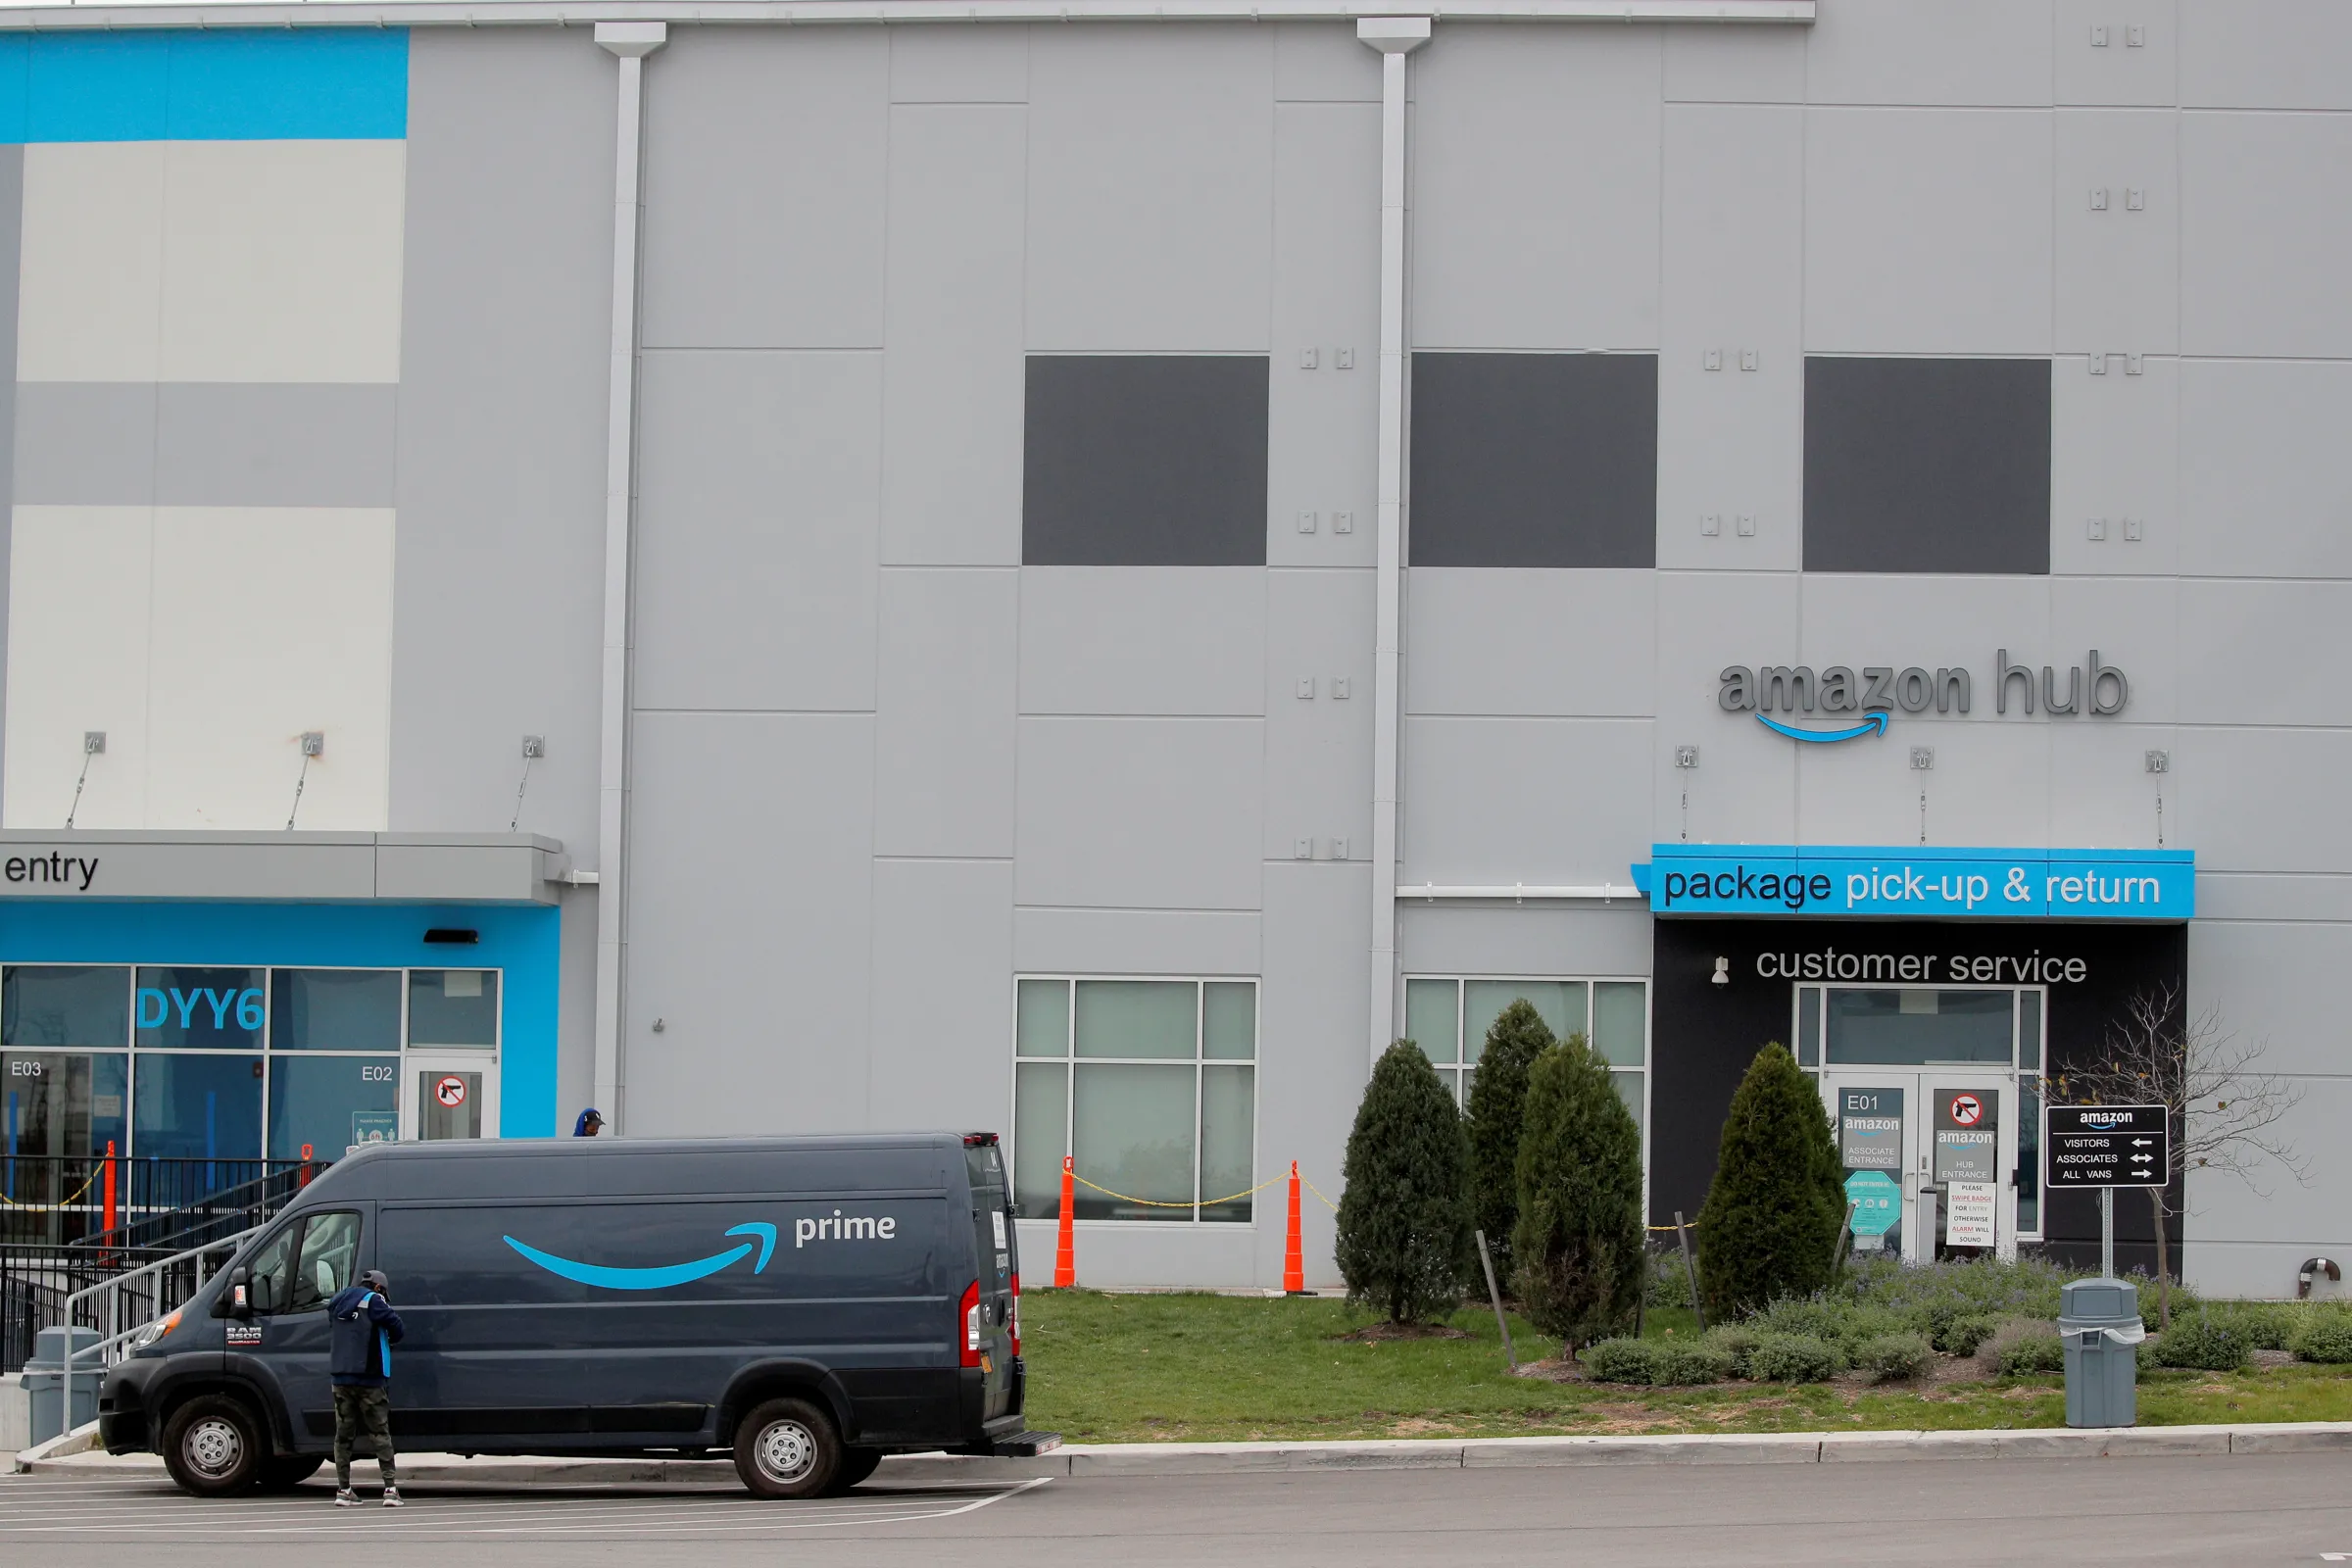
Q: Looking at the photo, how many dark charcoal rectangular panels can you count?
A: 3